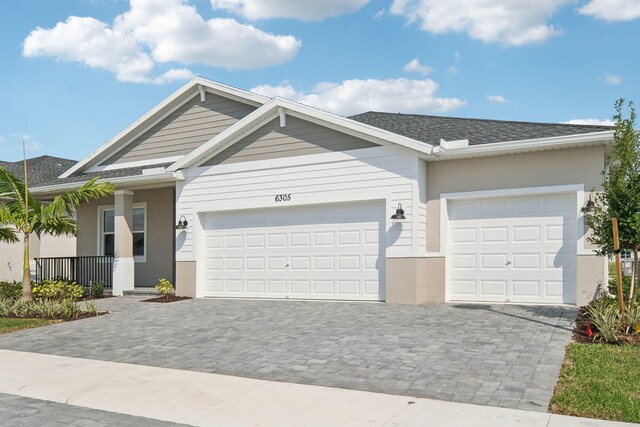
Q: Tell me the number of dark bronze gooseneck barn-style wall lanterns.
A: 3